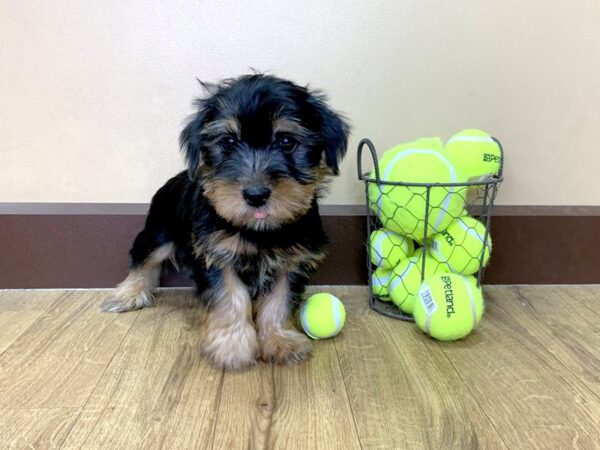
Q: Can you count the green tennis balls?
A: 8